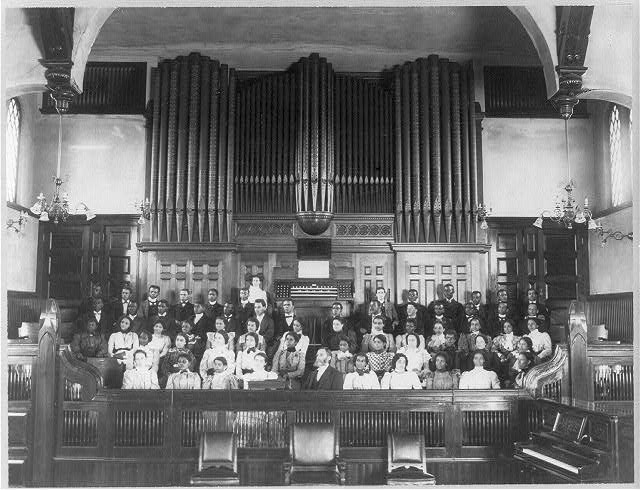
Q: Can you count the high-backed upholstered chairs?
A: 3